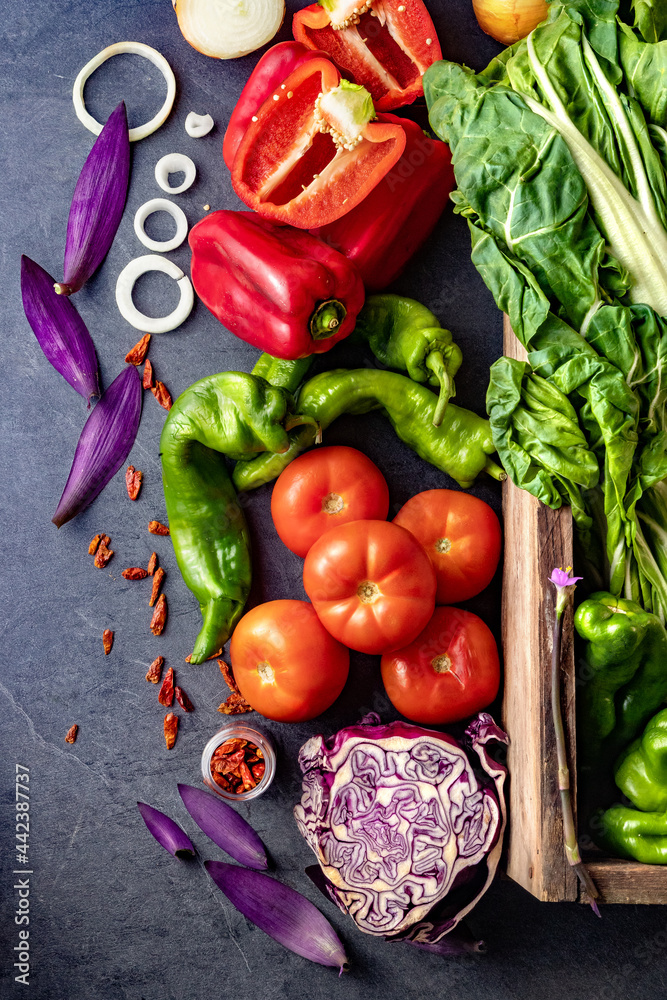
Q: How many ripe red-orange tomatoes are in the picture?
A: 5